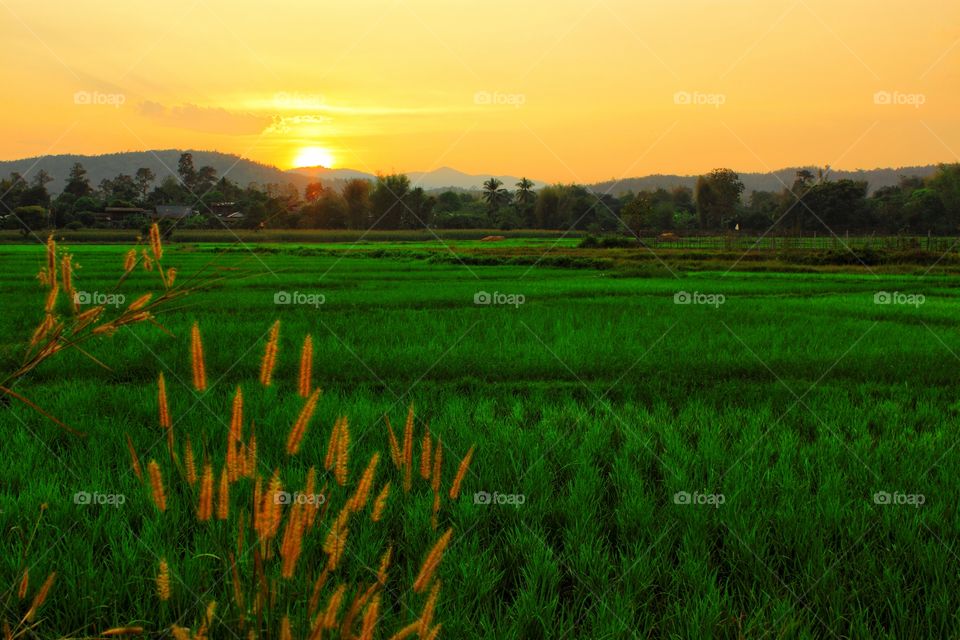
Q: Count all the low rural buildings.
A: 3